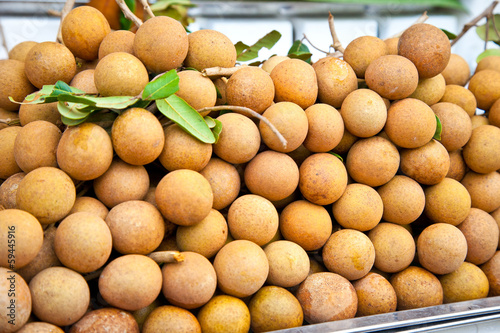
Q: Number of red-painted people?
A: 0